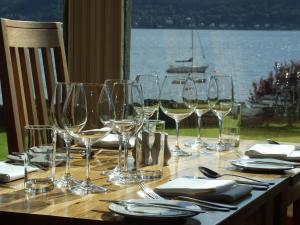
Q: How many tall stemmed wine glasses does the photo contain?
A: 8